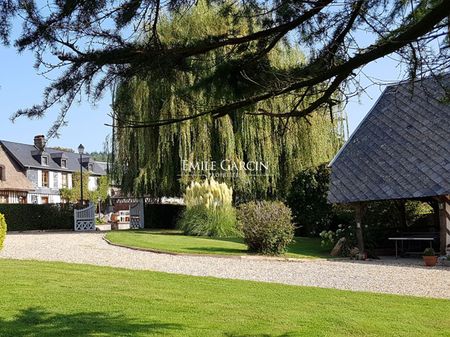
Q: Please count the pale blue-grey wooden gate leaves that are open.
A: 2